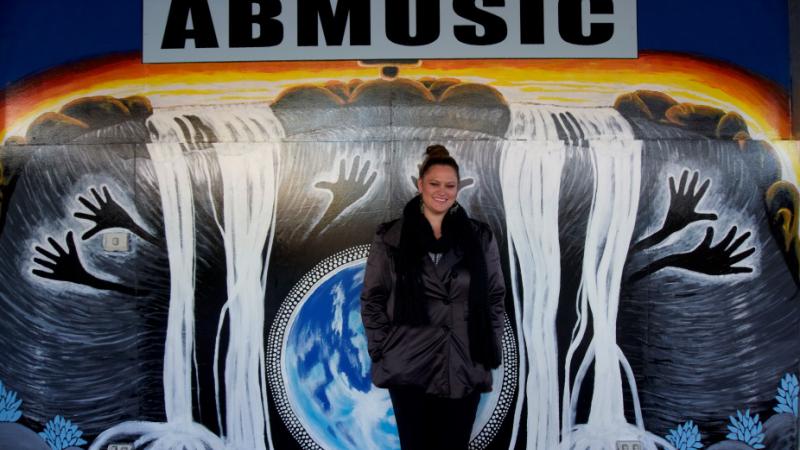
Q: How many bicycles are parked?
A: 0